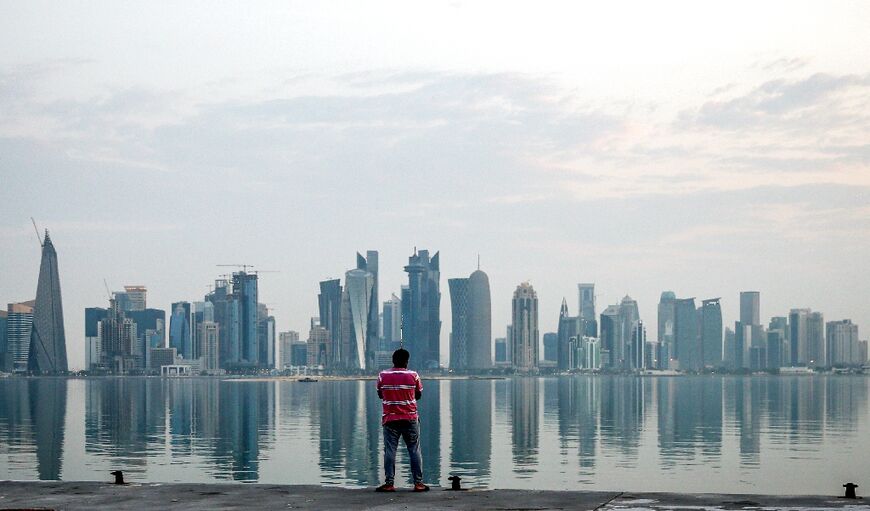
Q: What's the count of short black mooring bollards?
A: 3